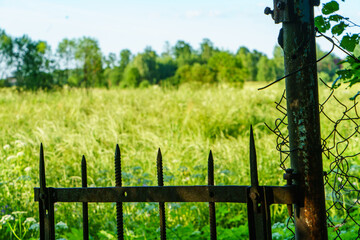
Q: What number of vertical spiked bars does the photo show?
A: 6